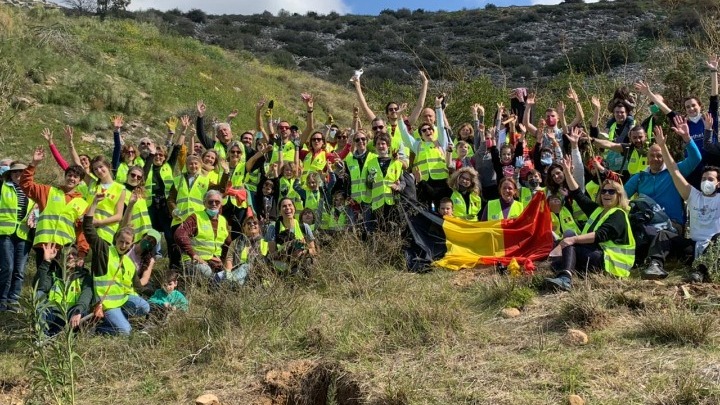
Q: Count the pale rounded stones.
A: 4